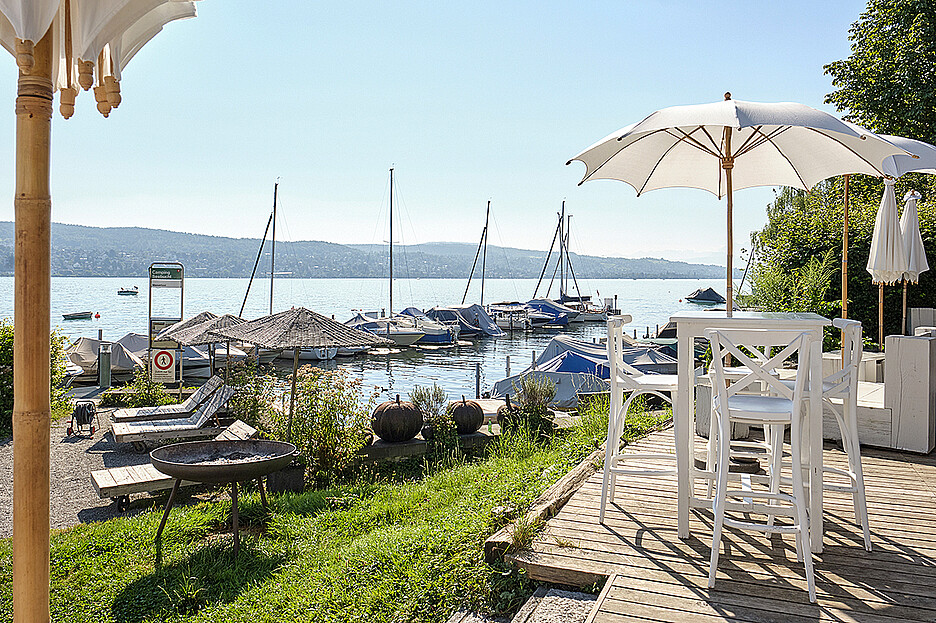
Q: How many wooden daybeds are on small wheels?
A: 3